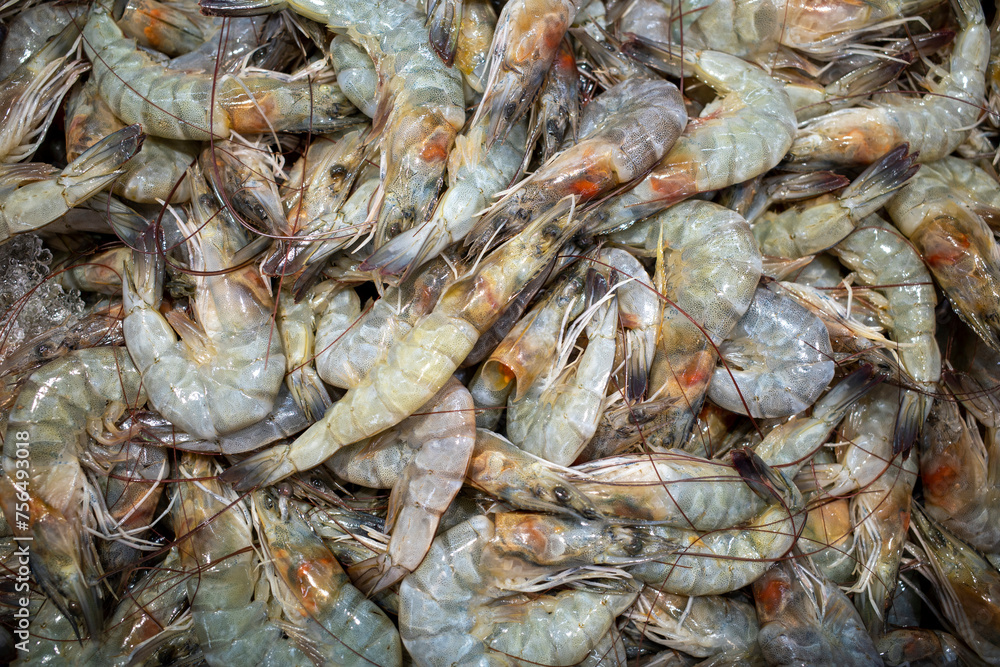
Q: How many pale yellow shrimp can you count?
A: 1